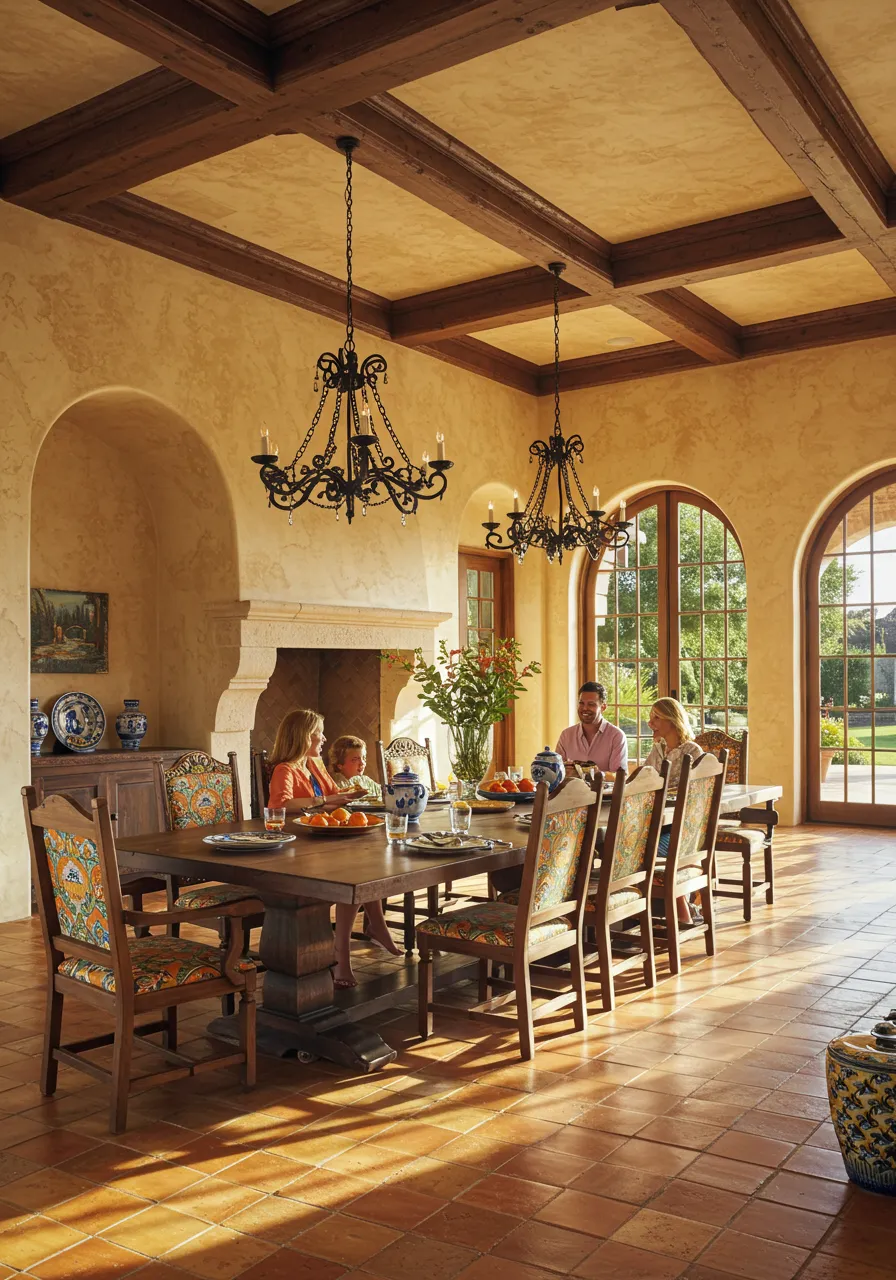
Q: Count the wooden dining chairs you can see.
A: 8